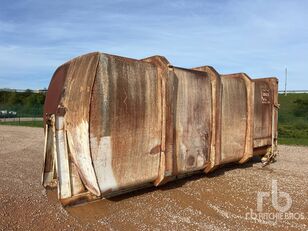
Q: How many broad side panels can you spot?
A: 4